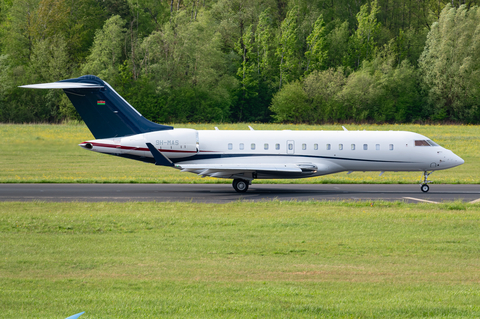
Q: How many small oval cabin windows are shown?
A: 14